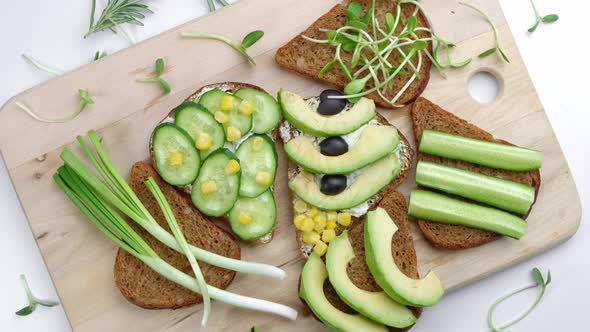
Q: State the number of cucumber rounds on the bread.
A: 7